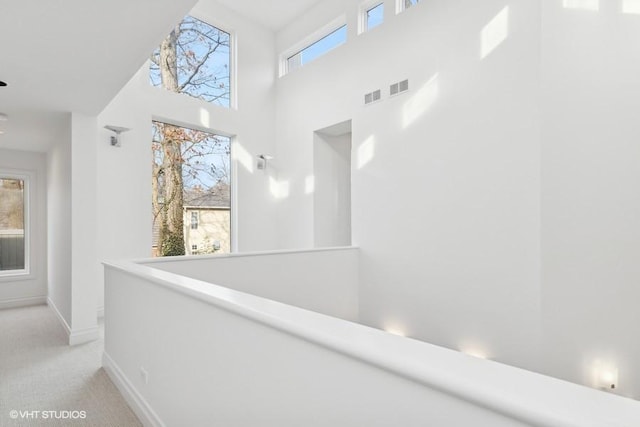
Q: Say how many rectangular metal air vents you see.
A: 2